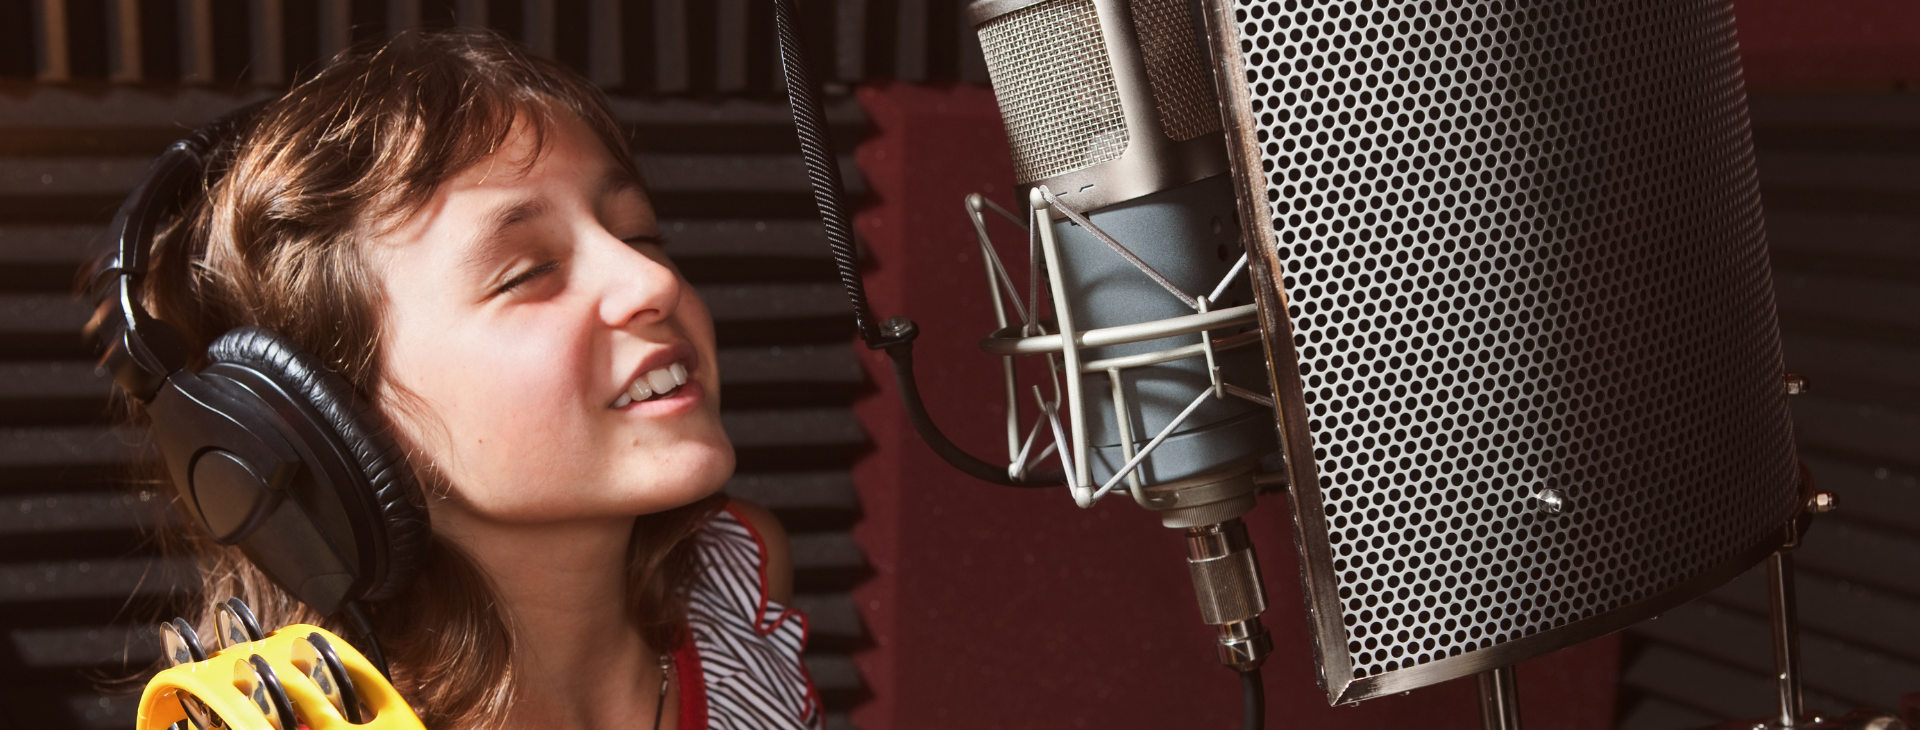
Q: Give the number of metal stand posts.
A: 2